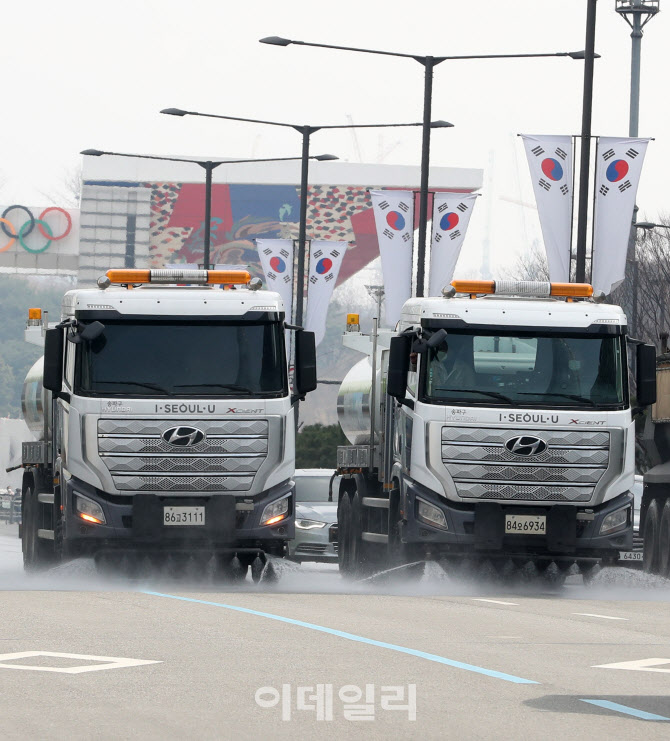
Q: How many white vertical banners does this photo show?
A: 6